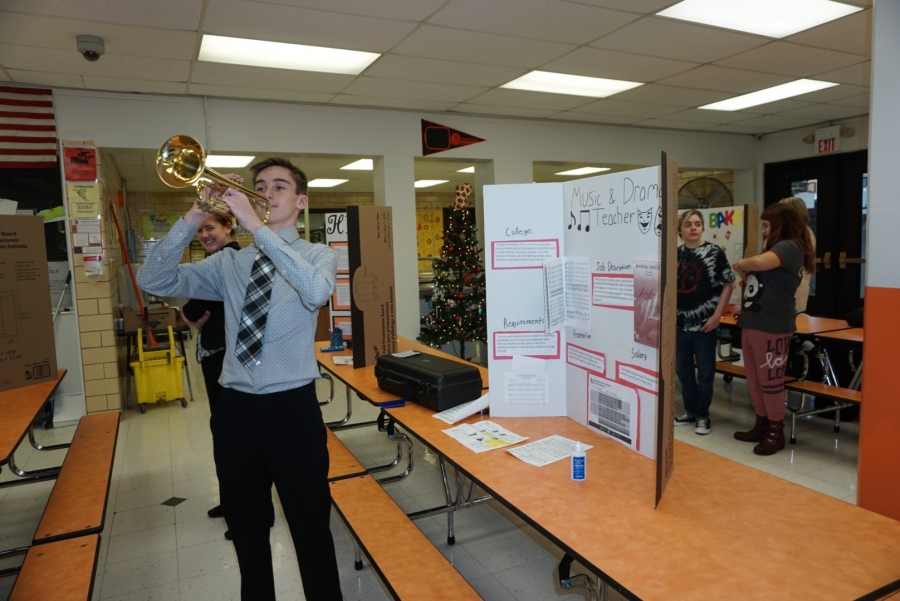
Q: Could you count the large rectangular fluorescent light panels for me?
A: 4